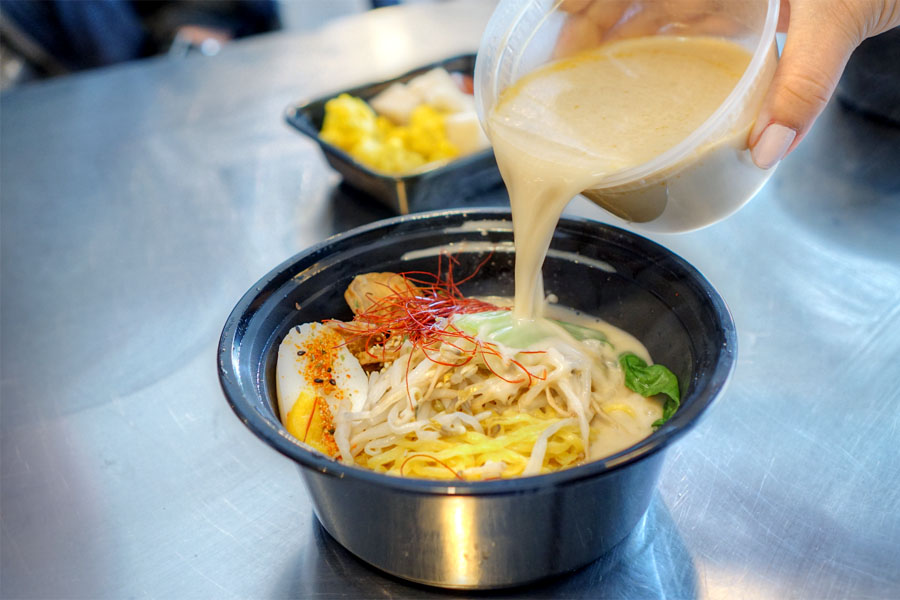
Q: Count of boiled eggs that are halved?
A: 1